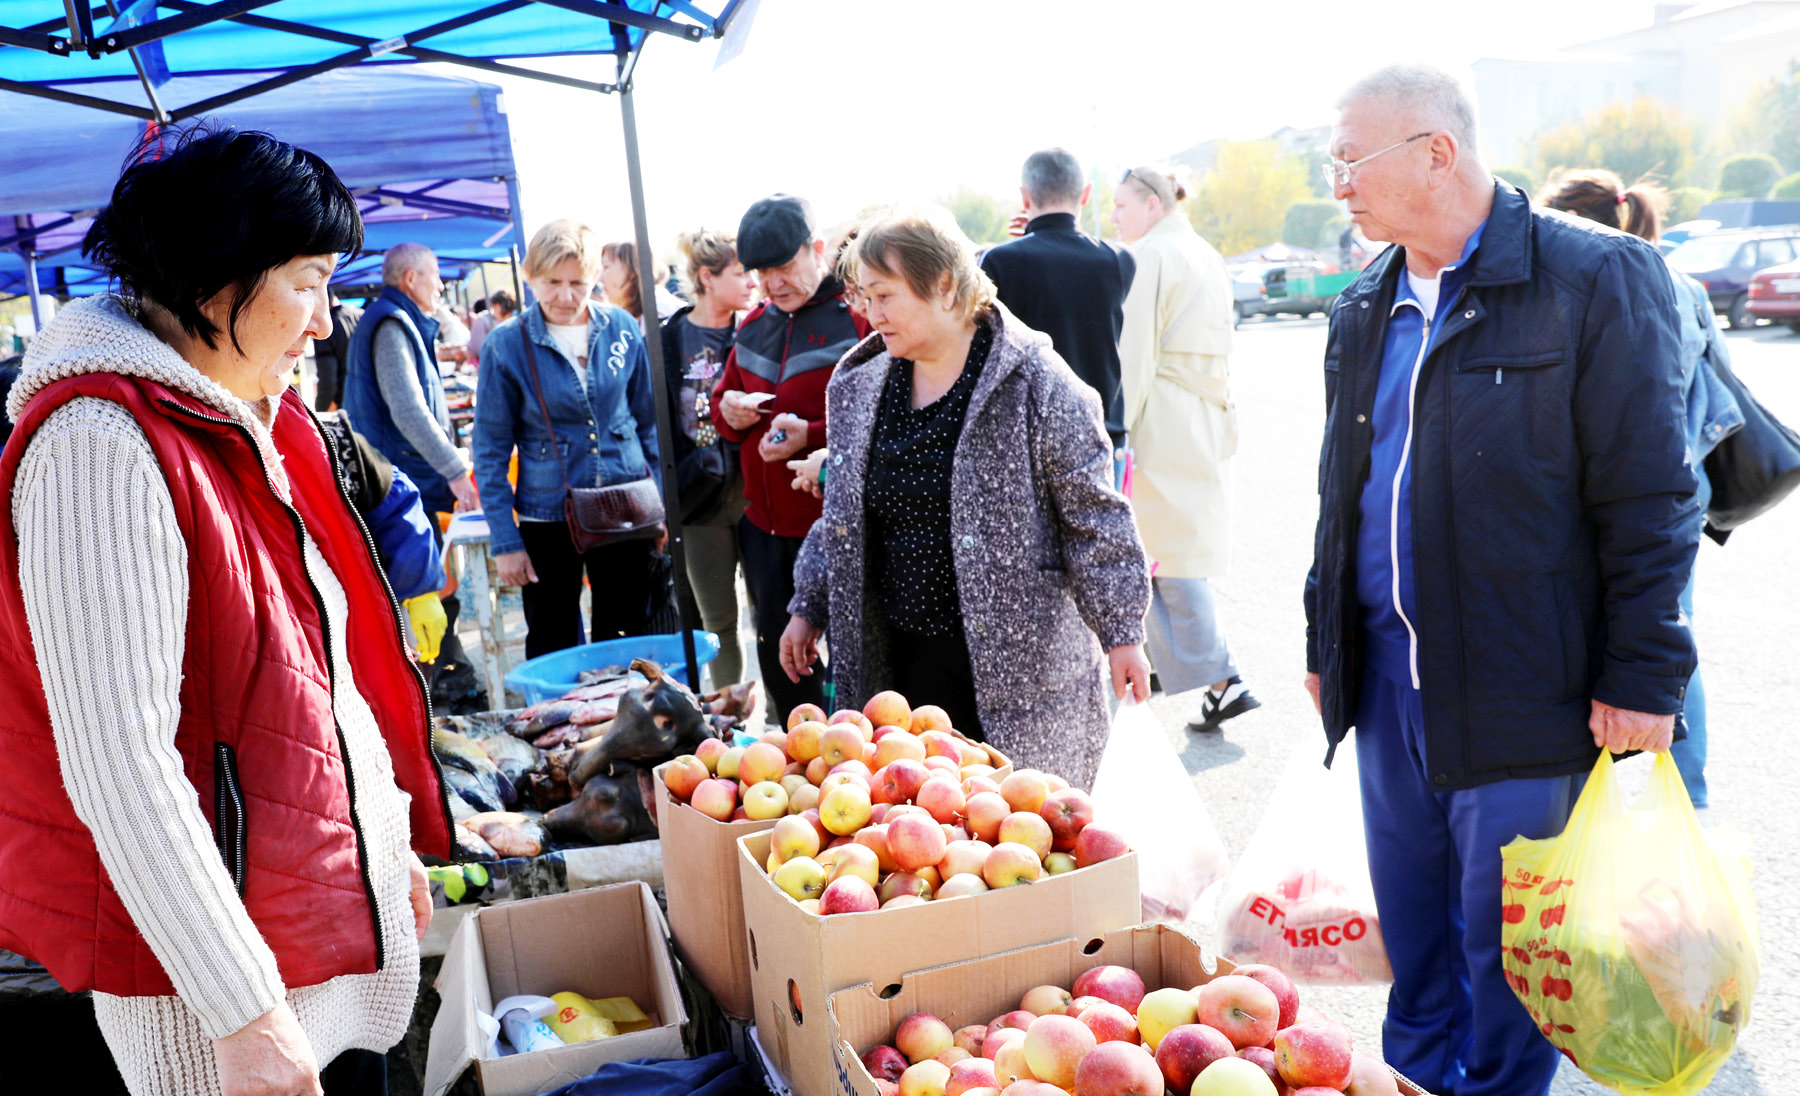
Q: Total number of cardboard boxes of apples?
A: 3